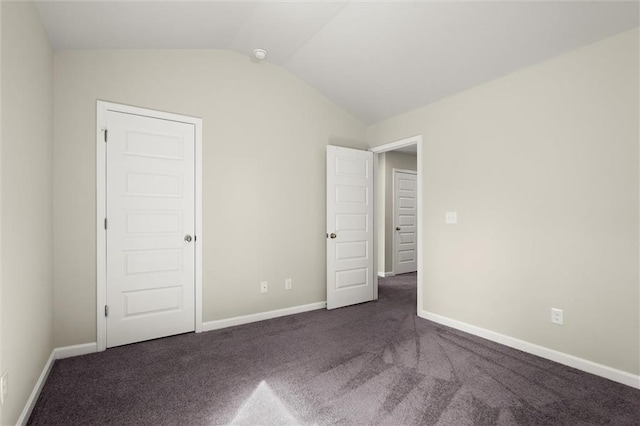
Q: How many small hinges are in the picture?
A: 3